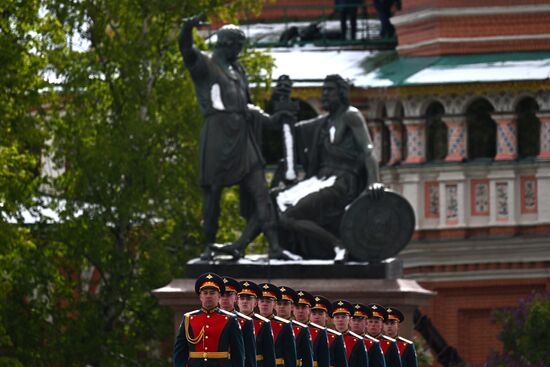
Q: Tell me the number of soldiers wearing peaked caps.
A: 11